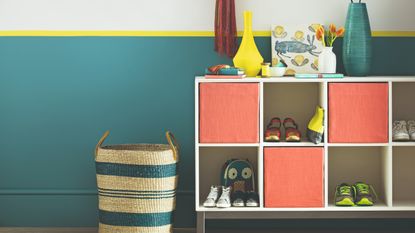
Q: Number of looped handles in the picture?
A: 2